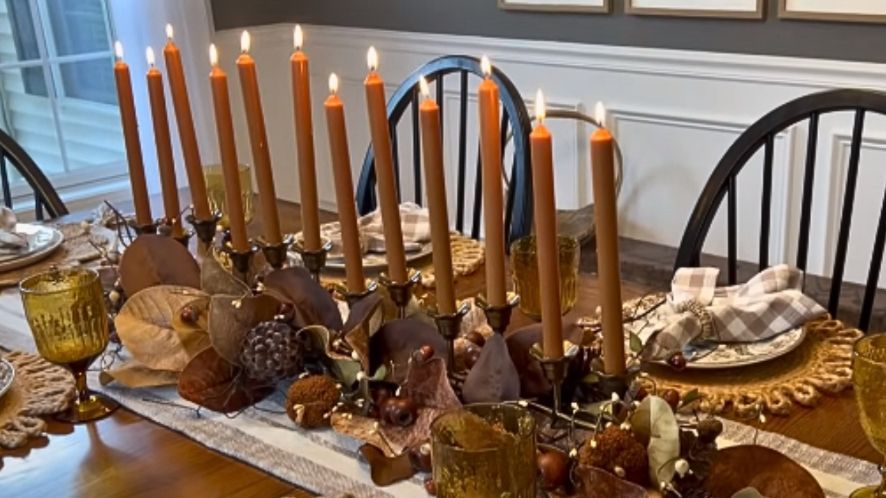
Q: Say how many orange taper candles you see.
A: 12